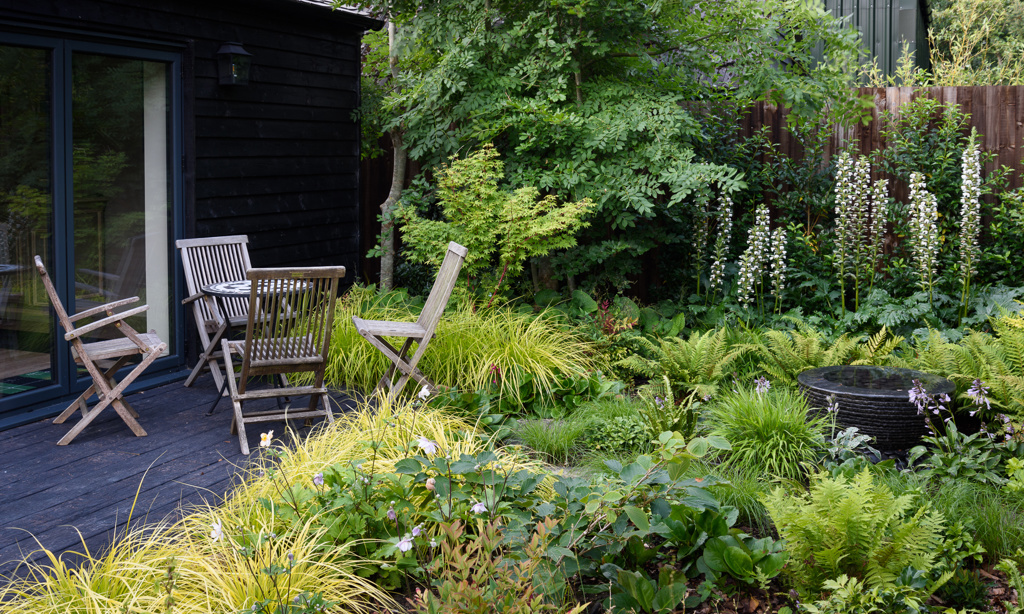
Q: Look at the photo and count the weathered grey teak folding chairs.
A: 4